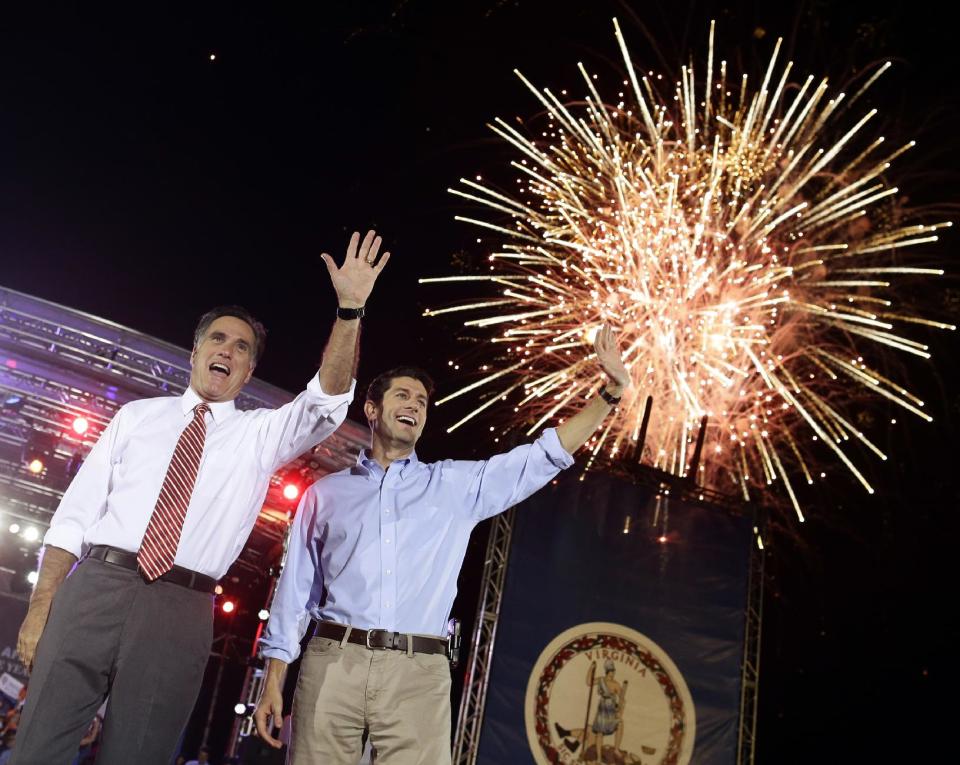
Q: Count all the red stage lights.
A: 3